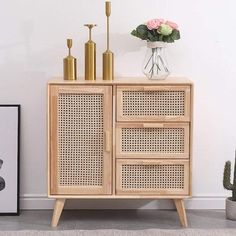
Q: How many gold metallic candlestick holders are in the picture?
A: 3